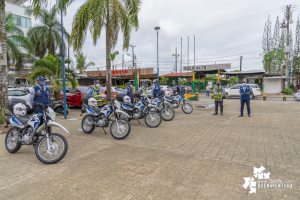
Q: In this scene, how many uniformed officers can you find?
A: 7